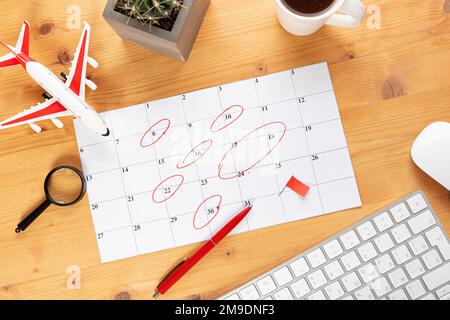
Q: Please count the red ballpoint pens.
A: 1